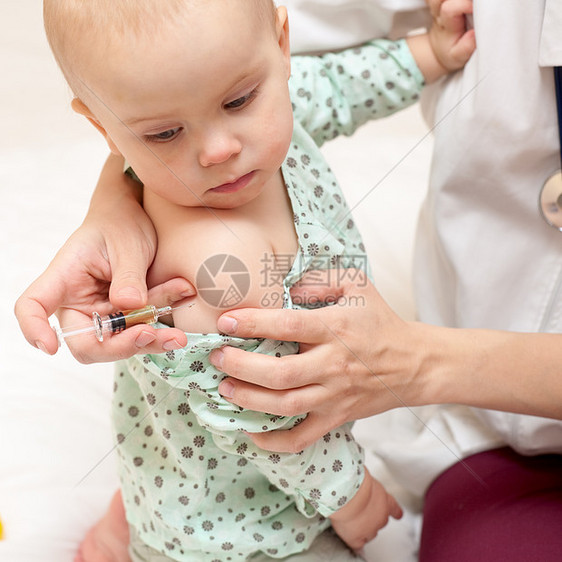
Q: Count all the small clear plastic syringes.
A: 1